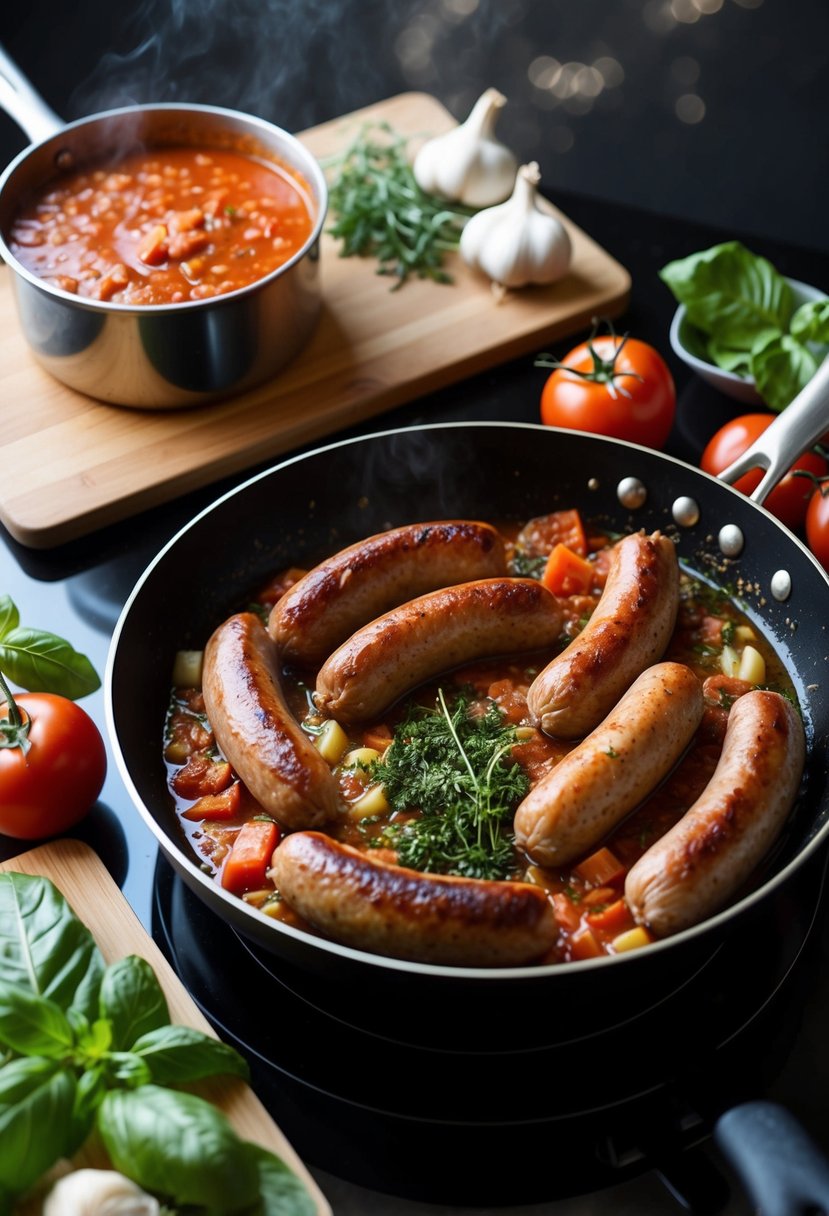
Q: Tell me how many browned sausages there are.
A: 7